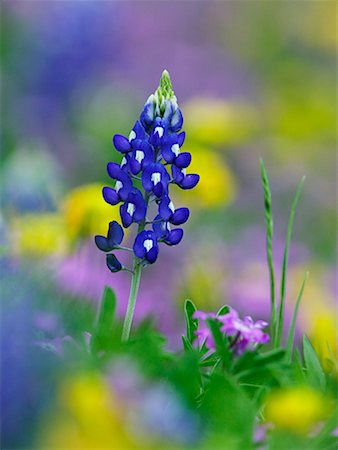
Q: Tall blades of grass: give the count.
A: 3